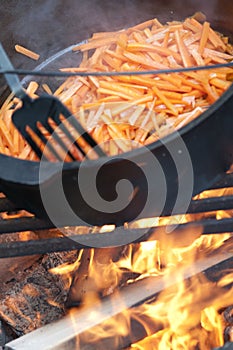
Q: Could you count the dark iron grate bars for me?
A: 3